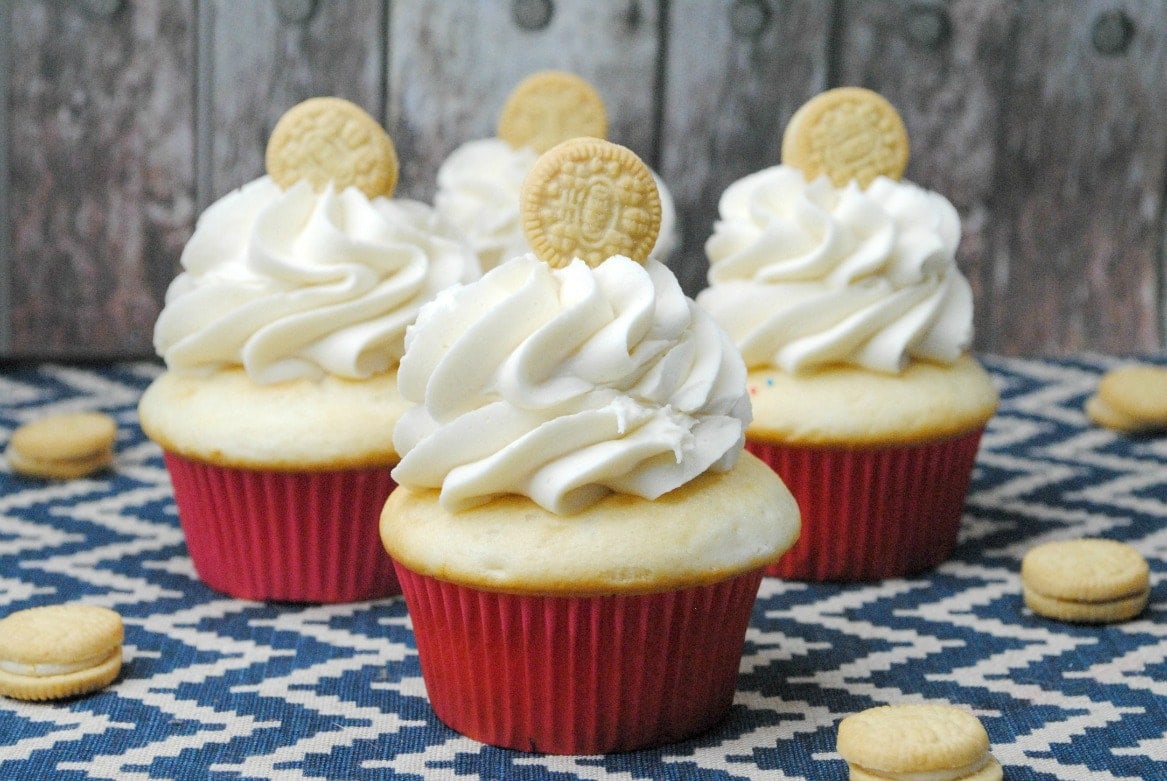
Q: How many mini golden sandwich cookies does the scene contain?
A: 9